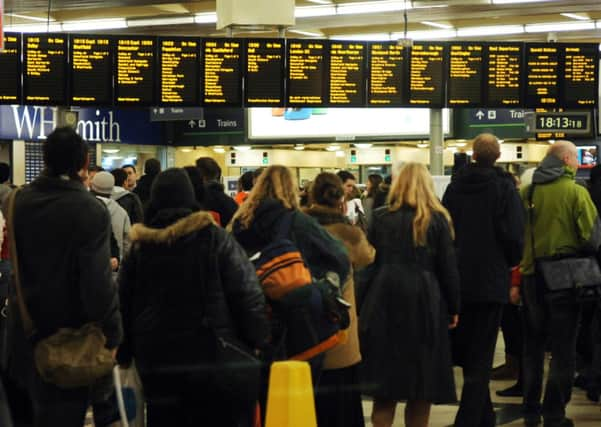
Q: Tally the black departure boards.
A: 15